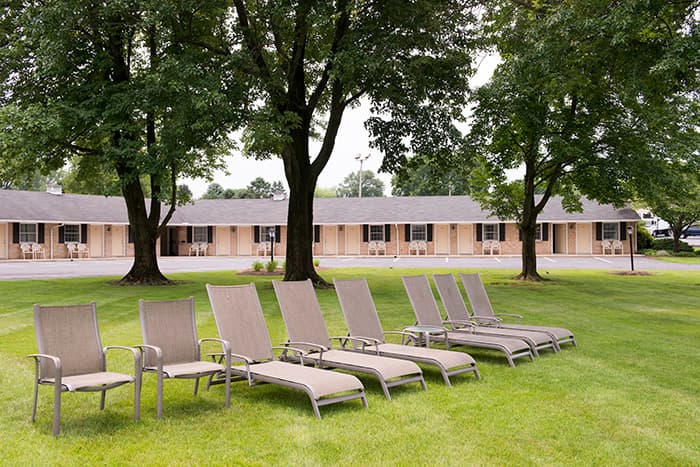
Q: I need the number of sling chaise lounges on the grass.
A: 6